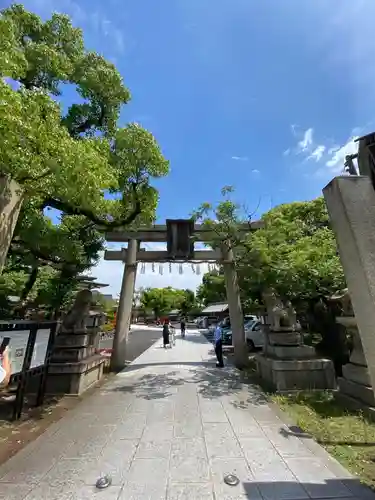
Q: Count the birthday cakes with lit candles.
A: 0